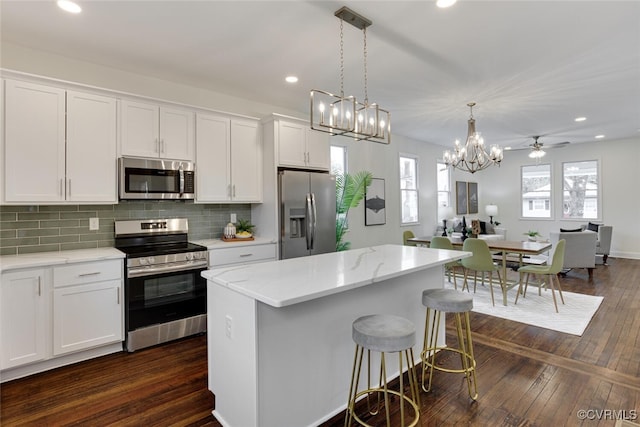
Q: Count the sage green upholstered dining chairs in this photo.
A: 4